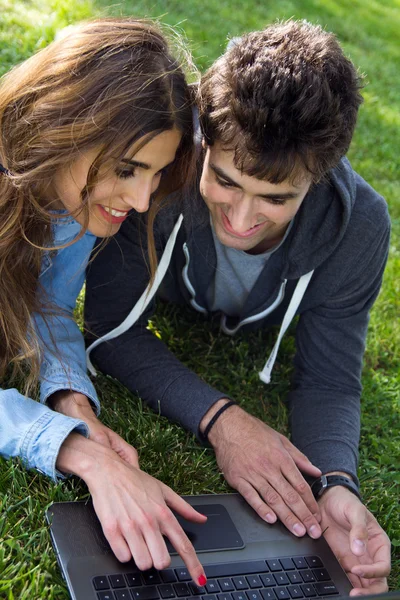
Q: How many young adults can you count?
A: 2